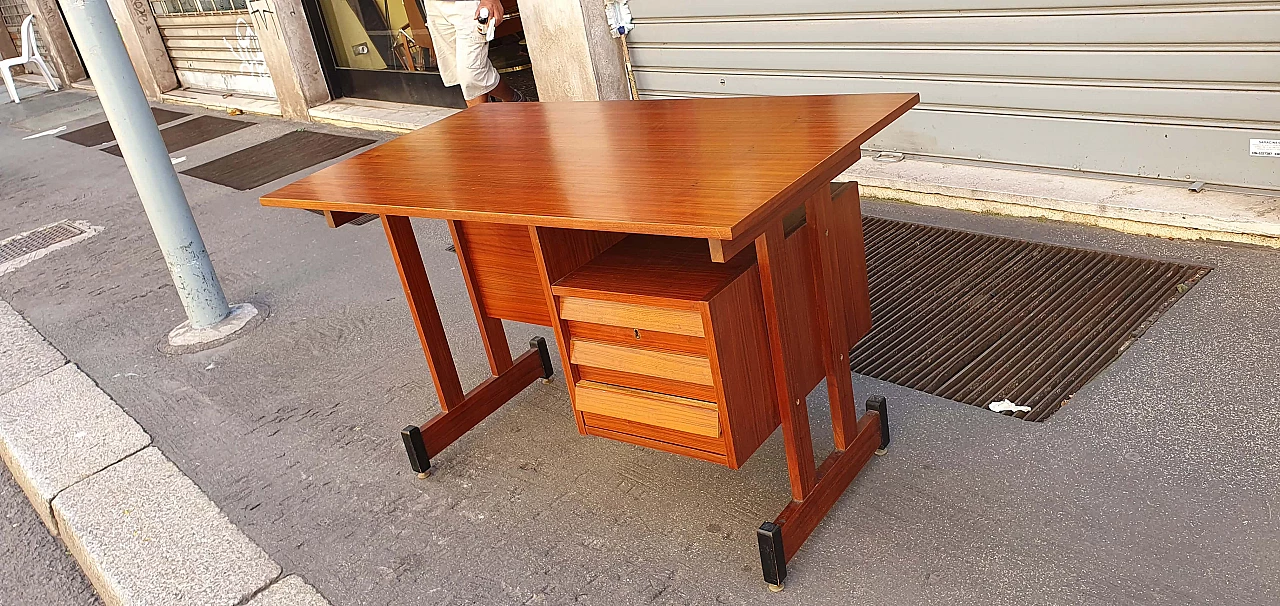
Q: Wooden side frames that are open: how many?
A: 2